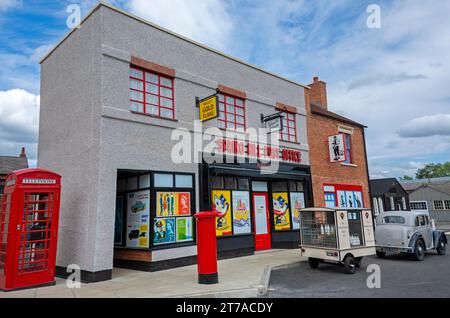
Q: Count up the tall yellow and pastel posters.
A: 4